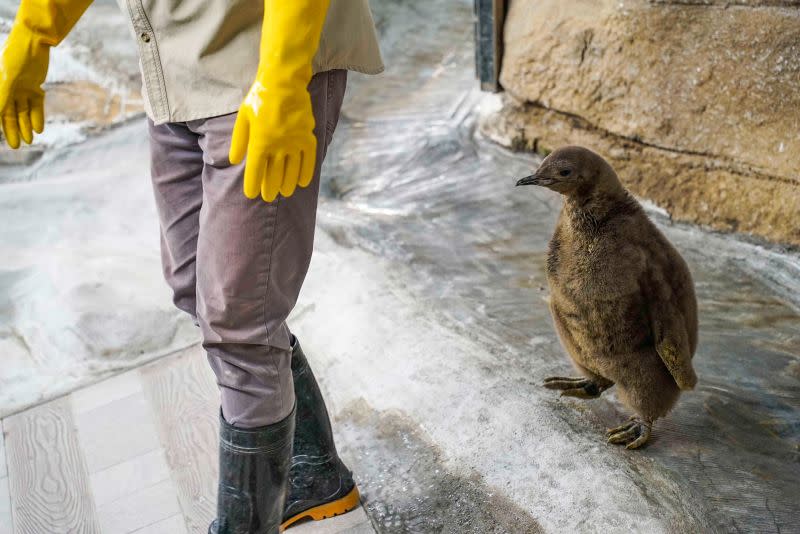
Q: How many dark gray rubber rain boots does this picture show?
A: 2